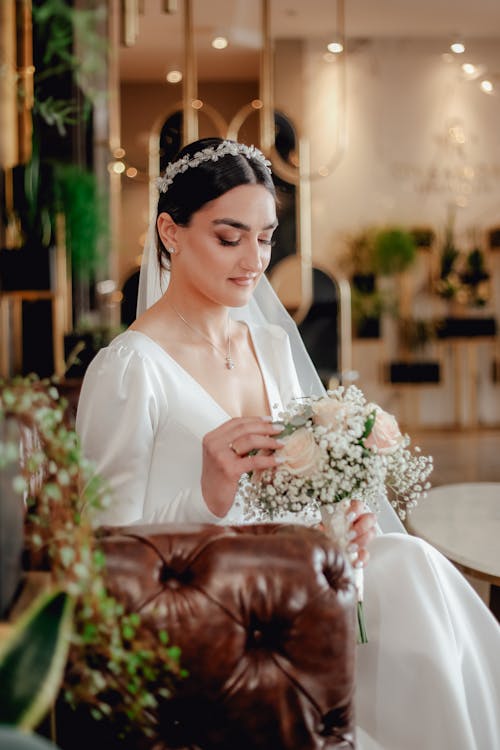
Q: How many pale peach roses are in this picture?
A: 3